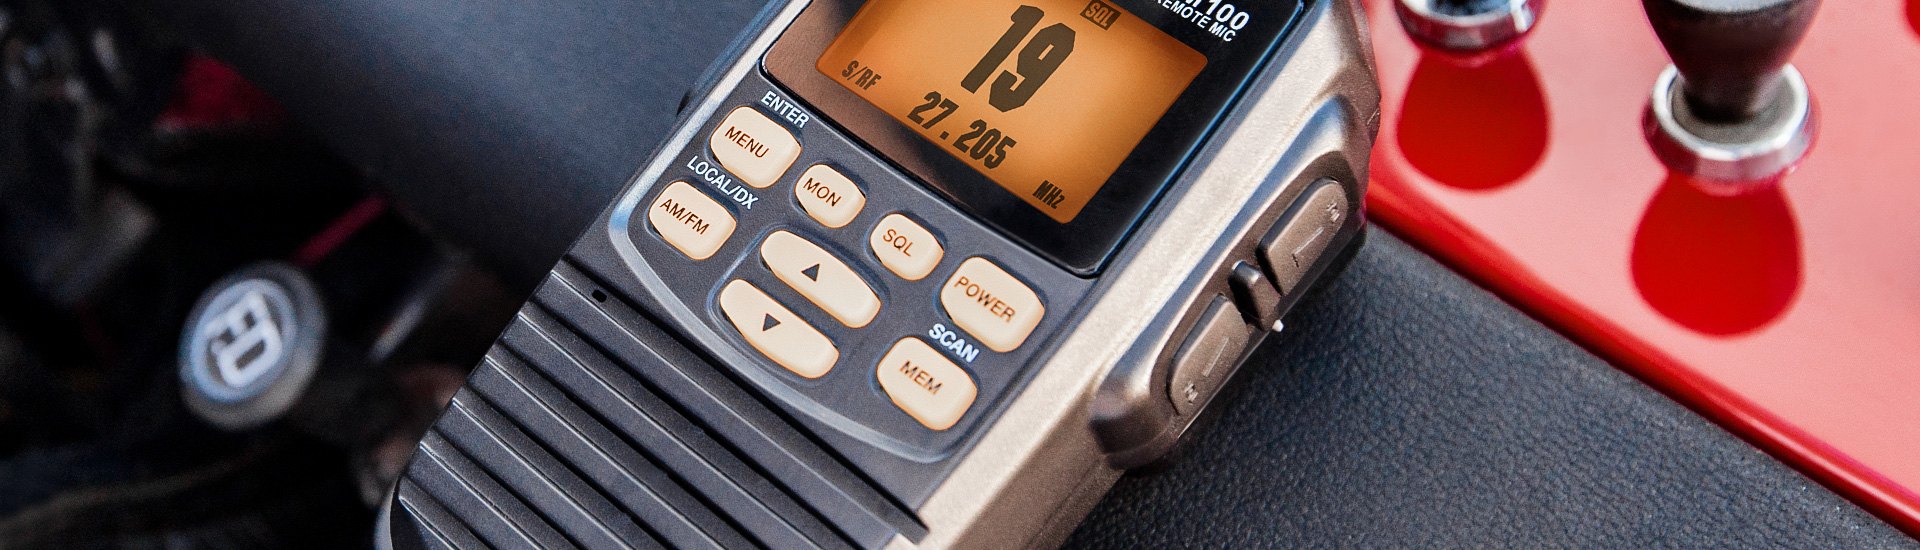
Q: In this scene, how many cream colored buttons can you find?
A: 8